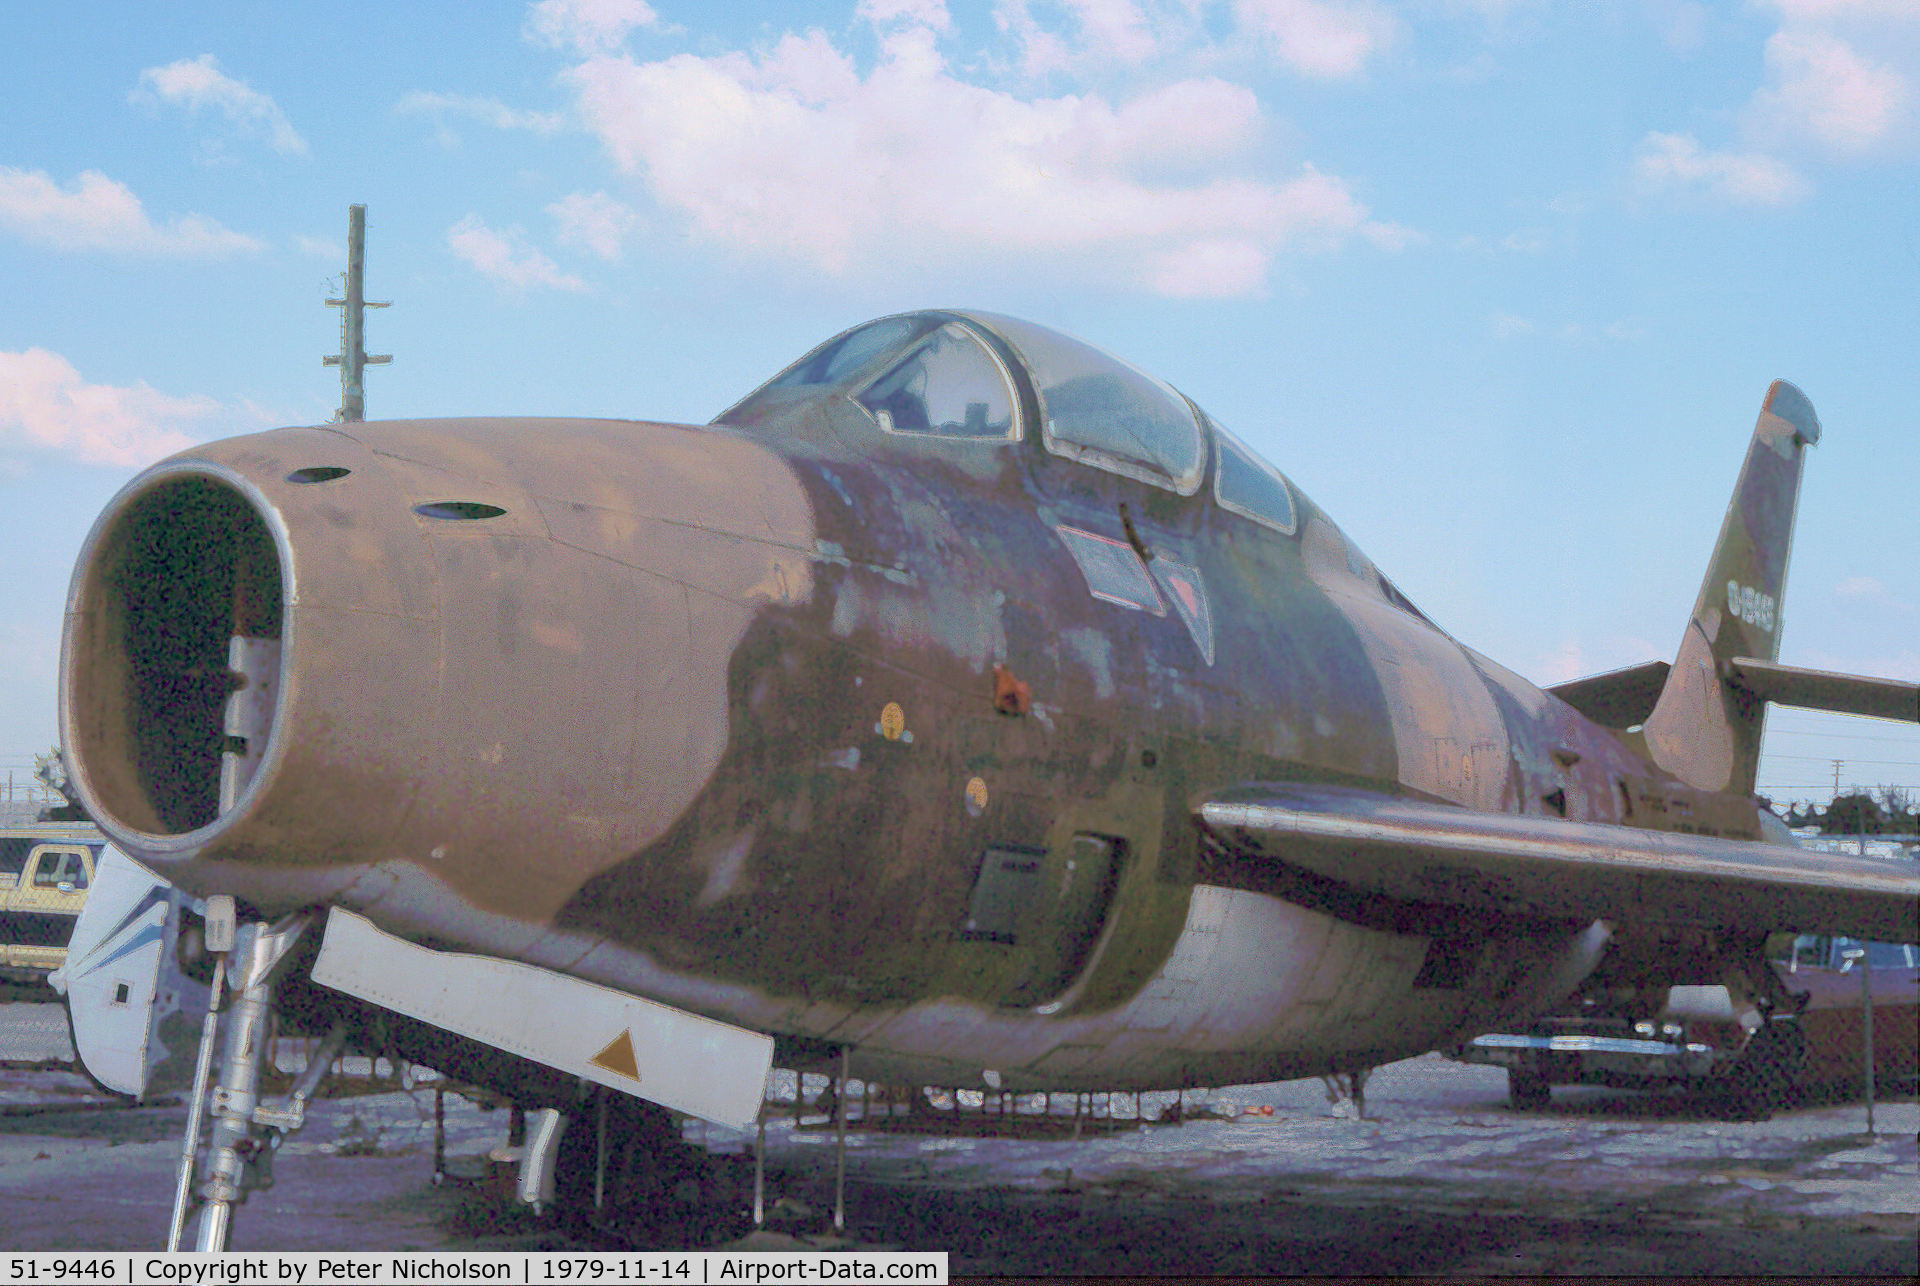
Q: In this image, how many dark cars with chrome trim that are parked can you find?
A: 1